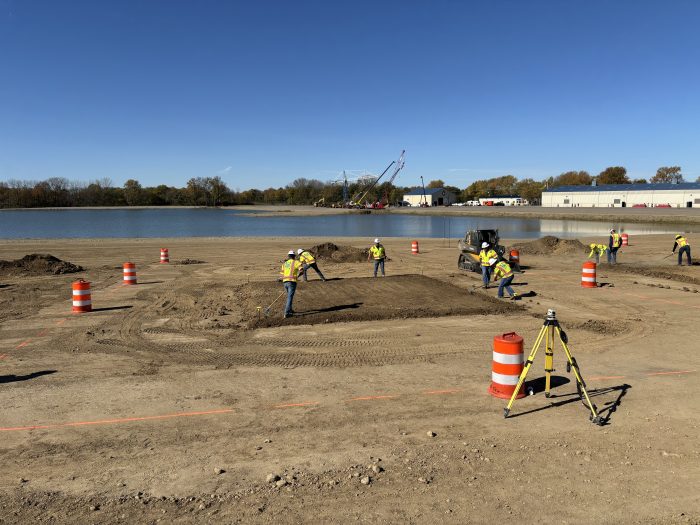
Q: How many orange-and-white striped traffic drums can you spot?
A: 8